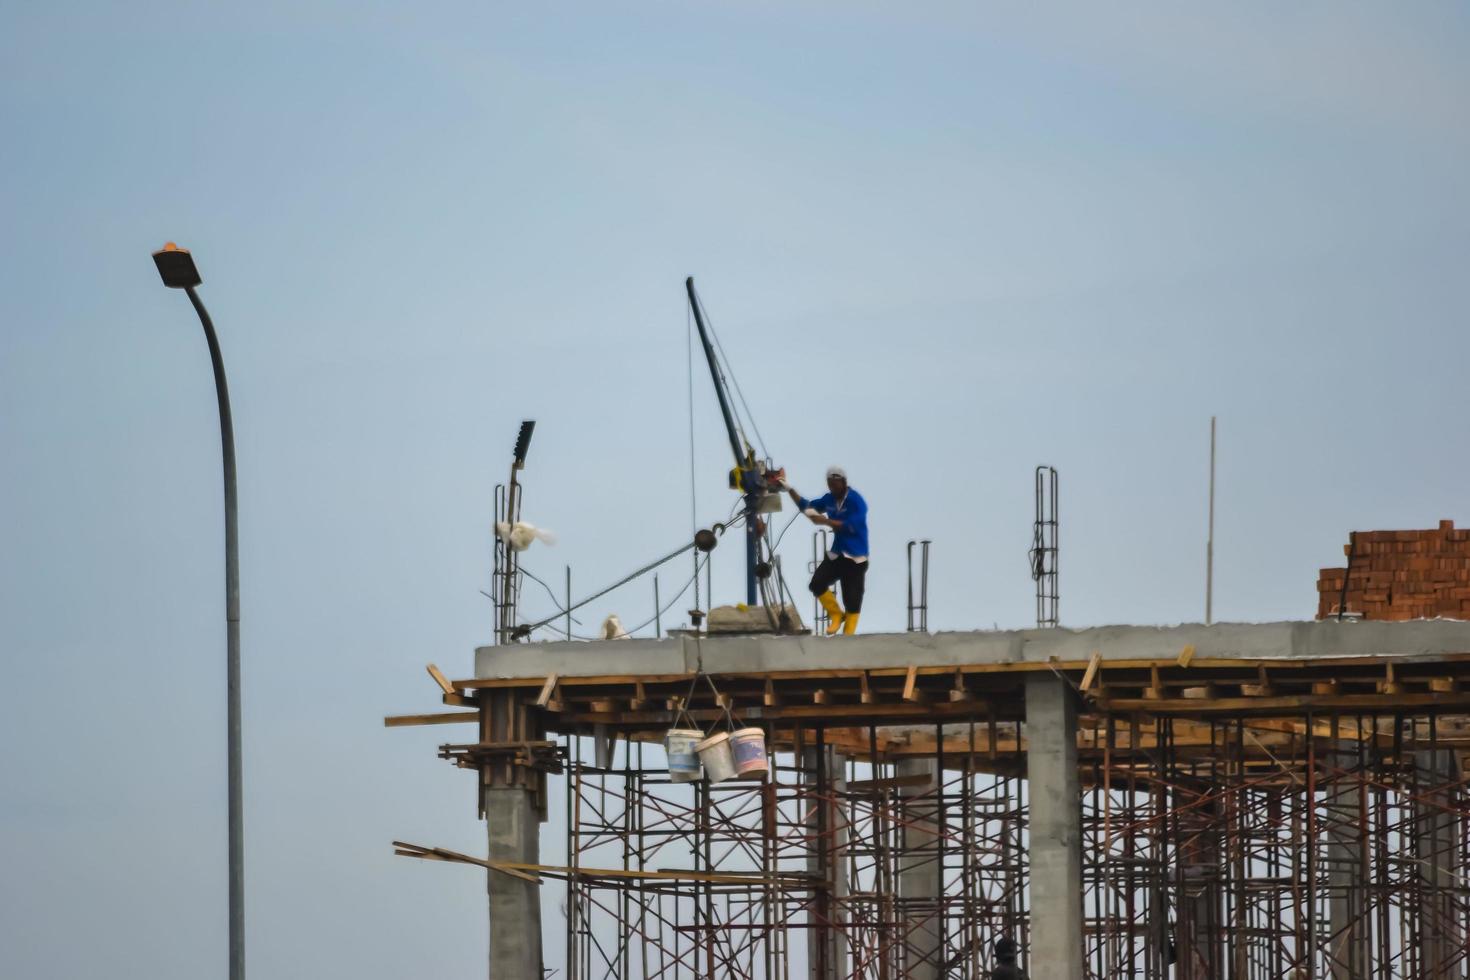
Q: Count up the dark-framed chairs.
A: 0